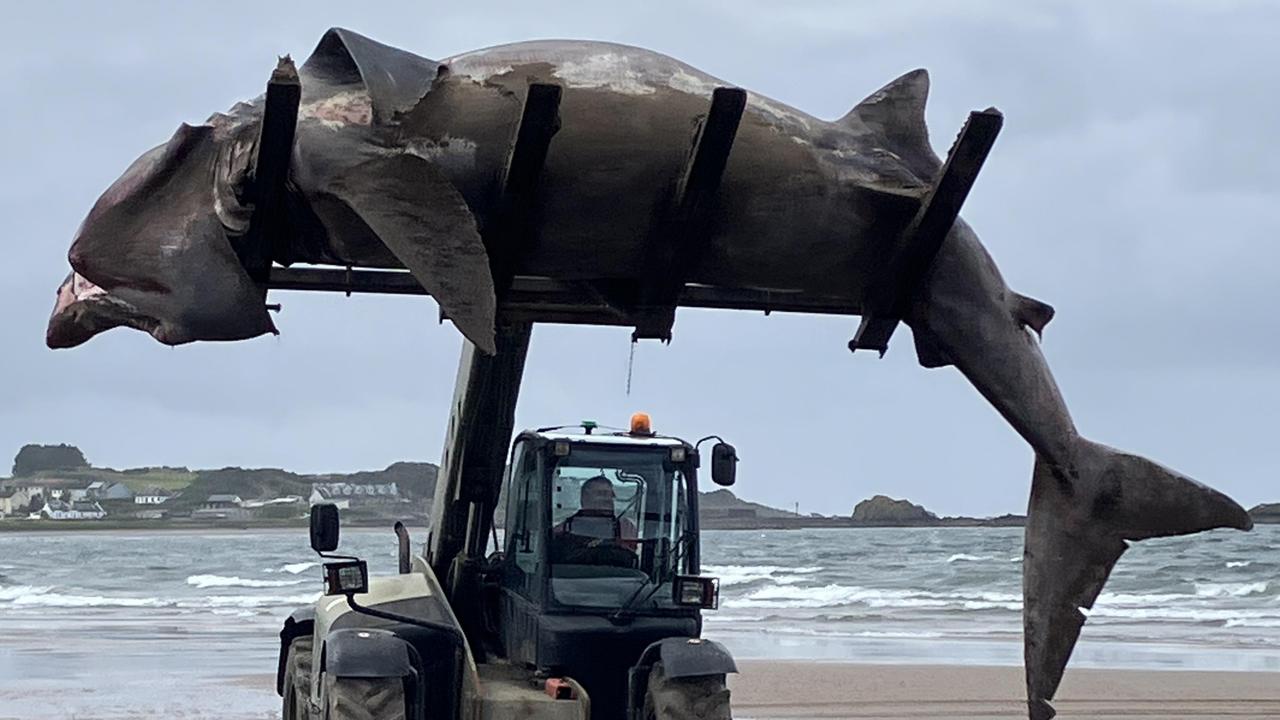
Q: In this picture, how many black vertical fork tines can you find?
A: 4